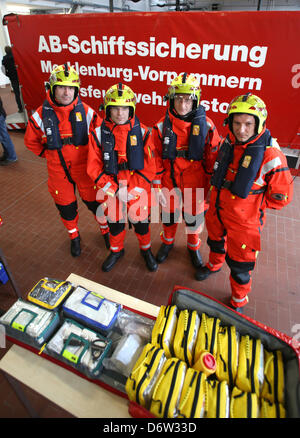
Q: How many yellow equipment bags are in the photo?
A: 12